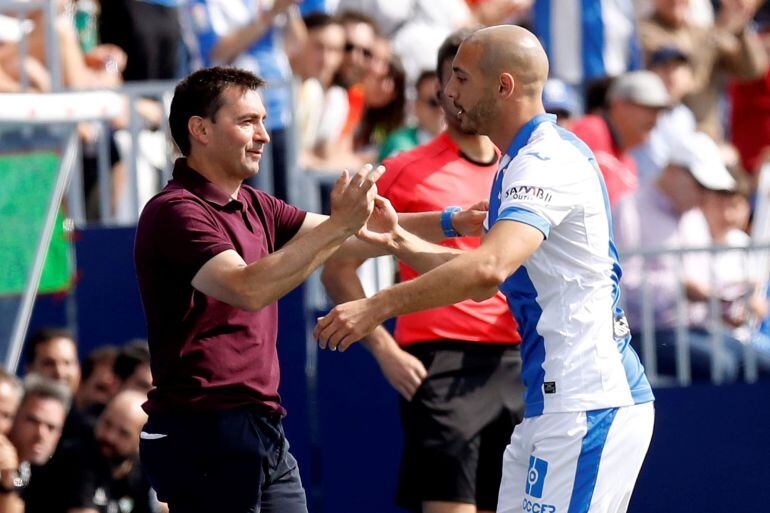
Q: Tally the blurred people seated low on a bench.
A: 6